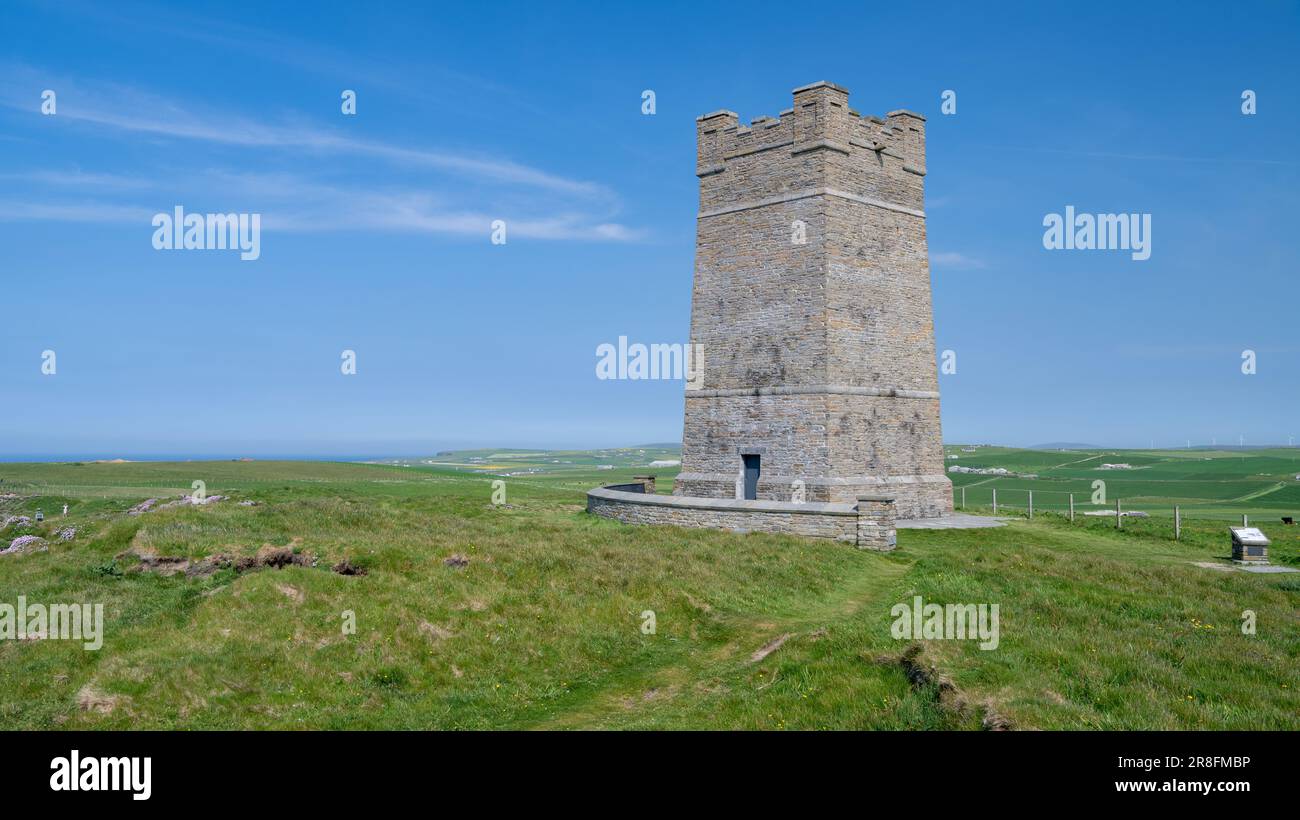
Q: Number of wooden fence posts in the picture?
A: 7